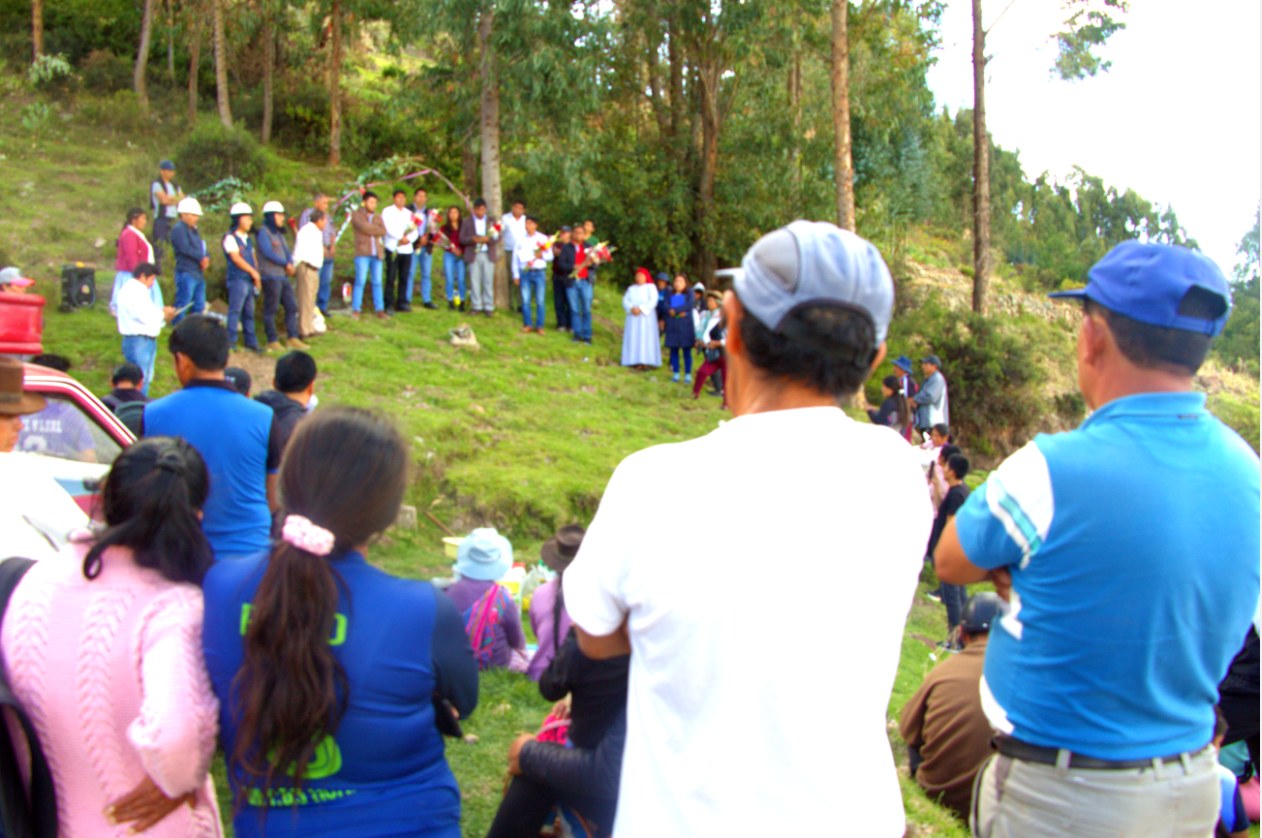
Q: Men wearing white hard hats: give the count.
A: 3